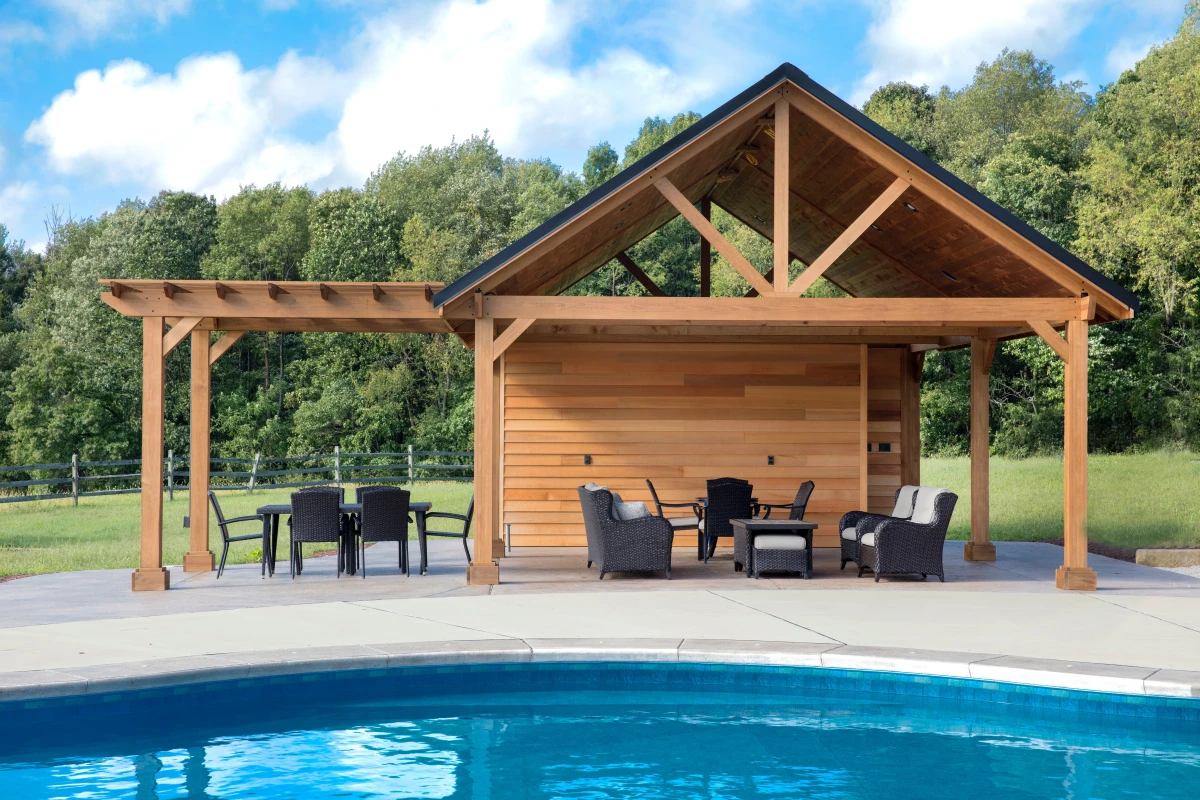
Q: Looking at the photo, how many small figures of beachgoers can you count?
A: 0